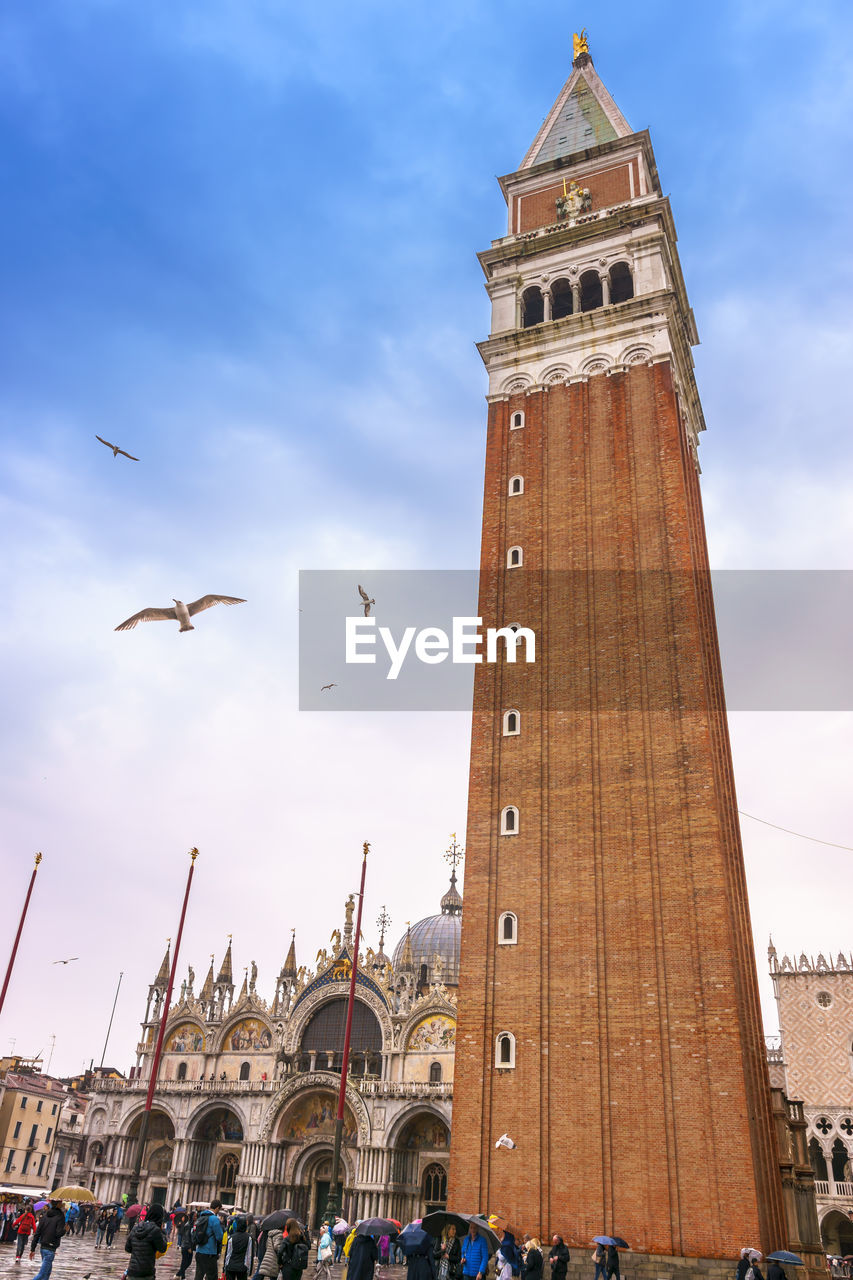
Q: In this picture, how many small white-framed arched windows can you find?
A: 8